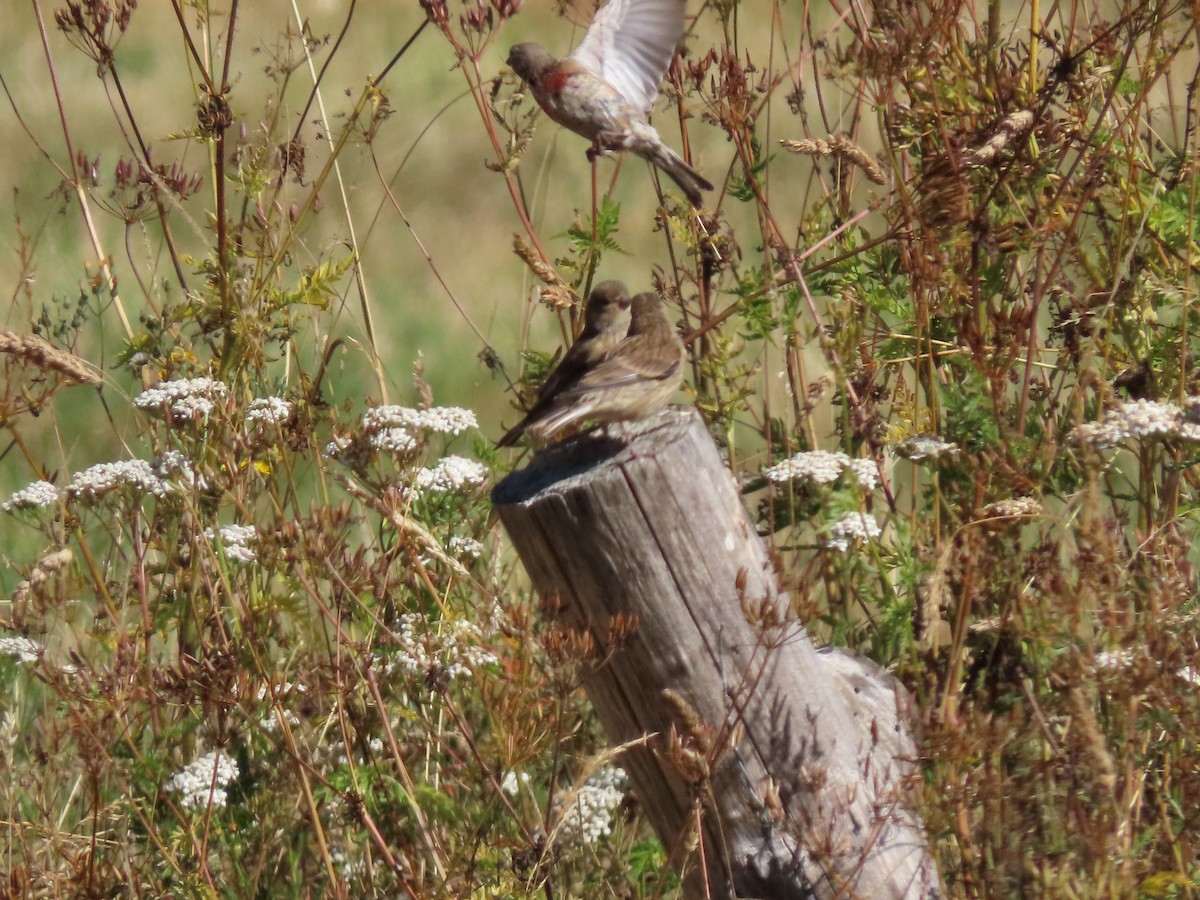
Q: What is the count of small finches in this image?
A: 3